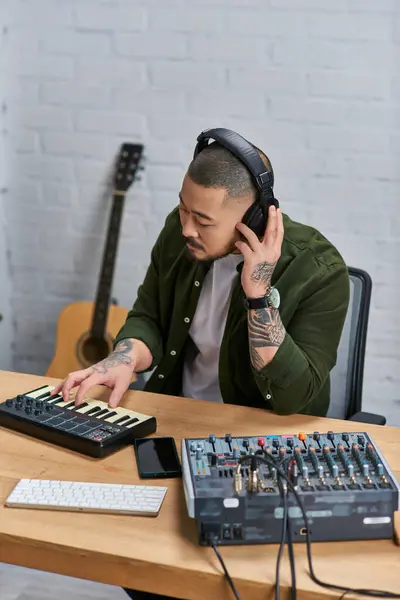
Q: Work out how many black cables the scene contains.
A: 4